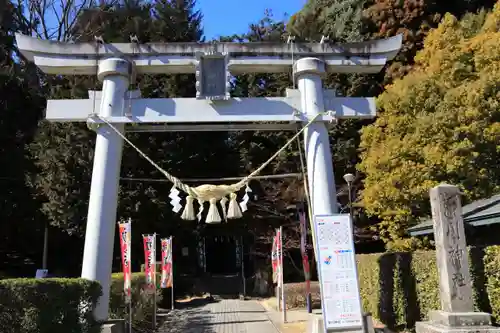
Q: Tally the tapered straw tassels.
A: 3